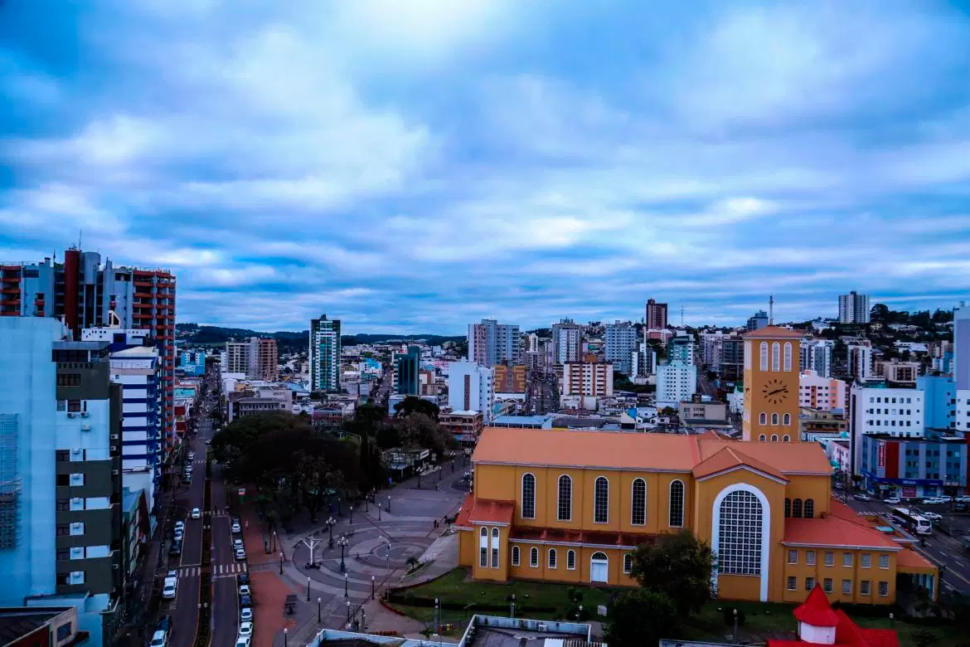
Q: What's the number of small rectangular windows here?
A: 12